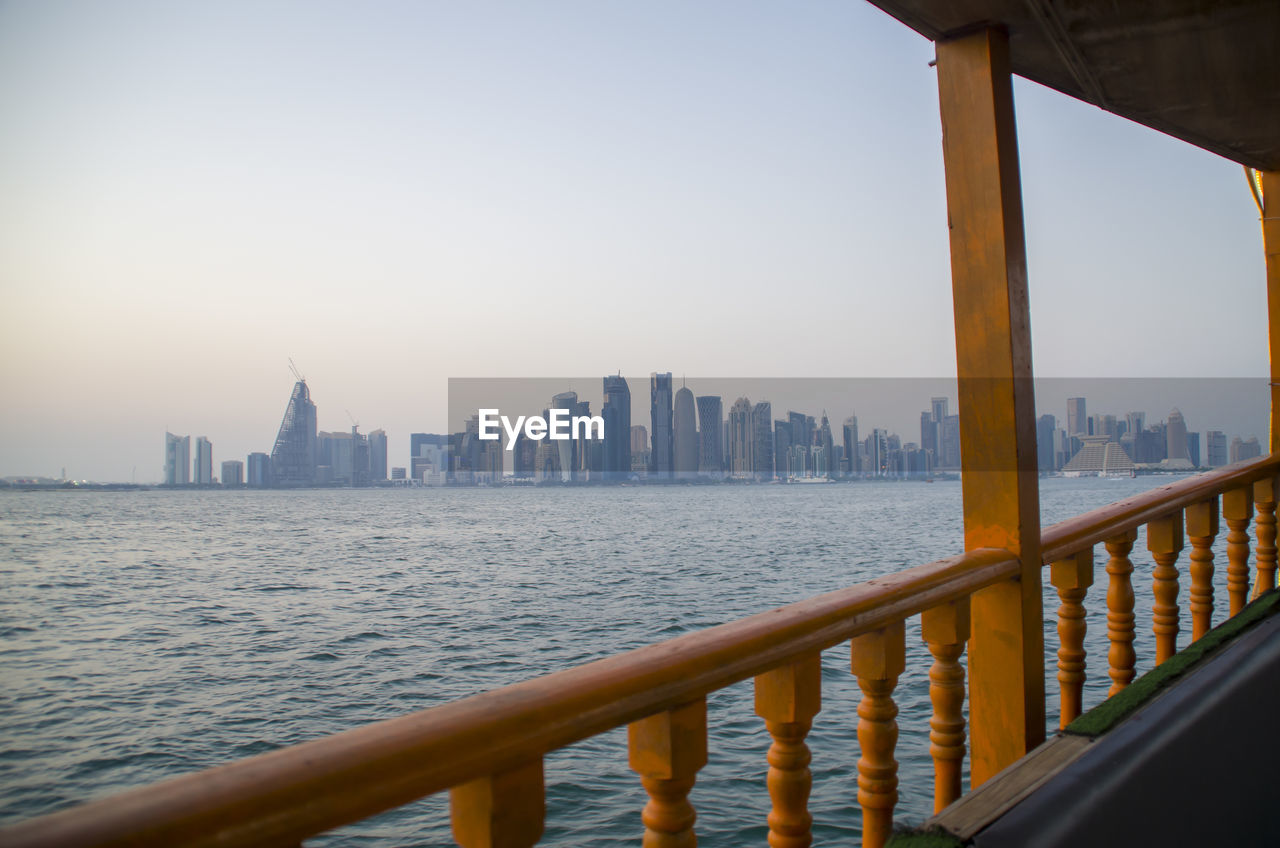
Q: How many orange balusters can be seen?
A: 11